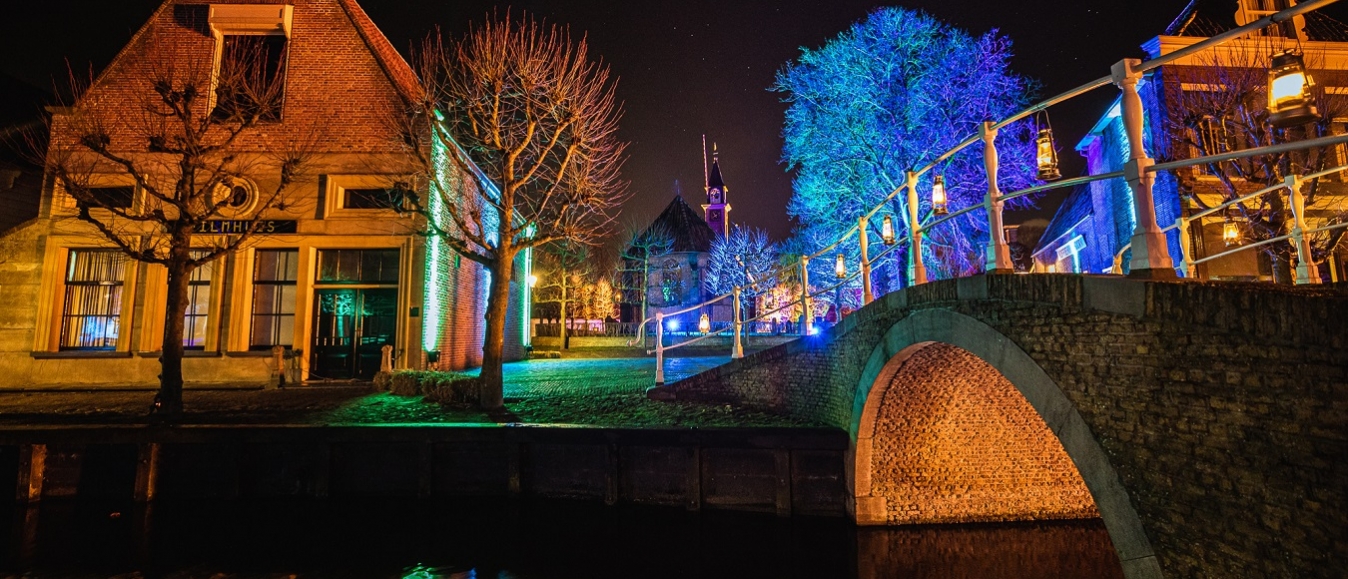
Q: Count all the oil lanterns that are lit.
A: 7